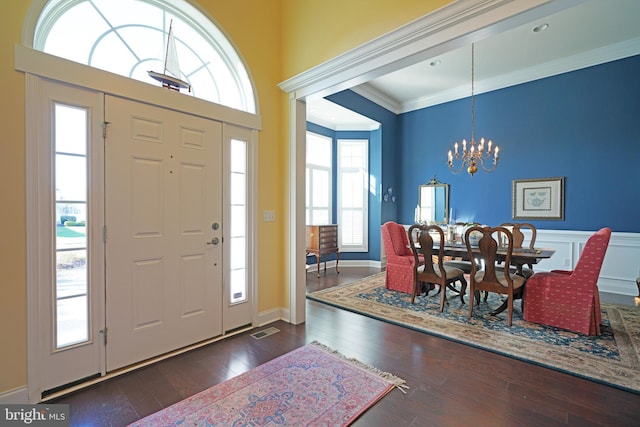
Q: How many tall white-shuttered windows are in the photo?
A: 2